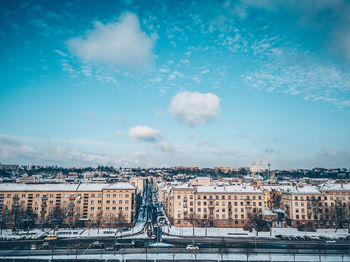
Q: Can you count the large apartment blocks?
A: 3